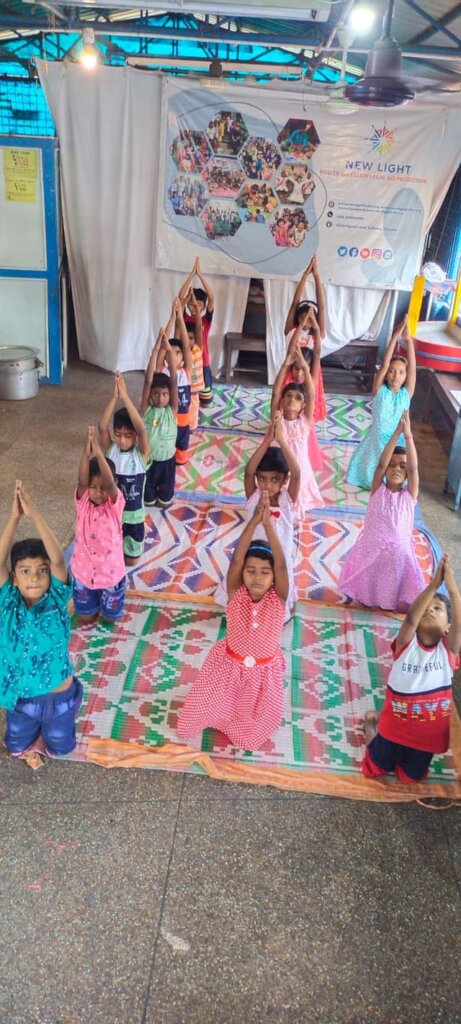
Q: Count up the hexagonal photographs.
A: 10